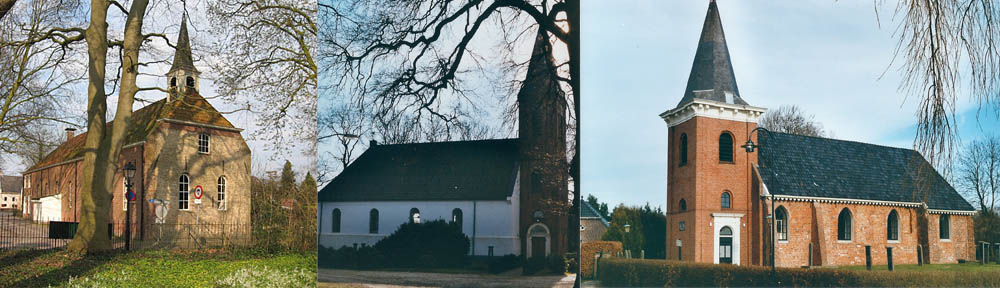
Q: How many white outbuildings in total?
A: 1